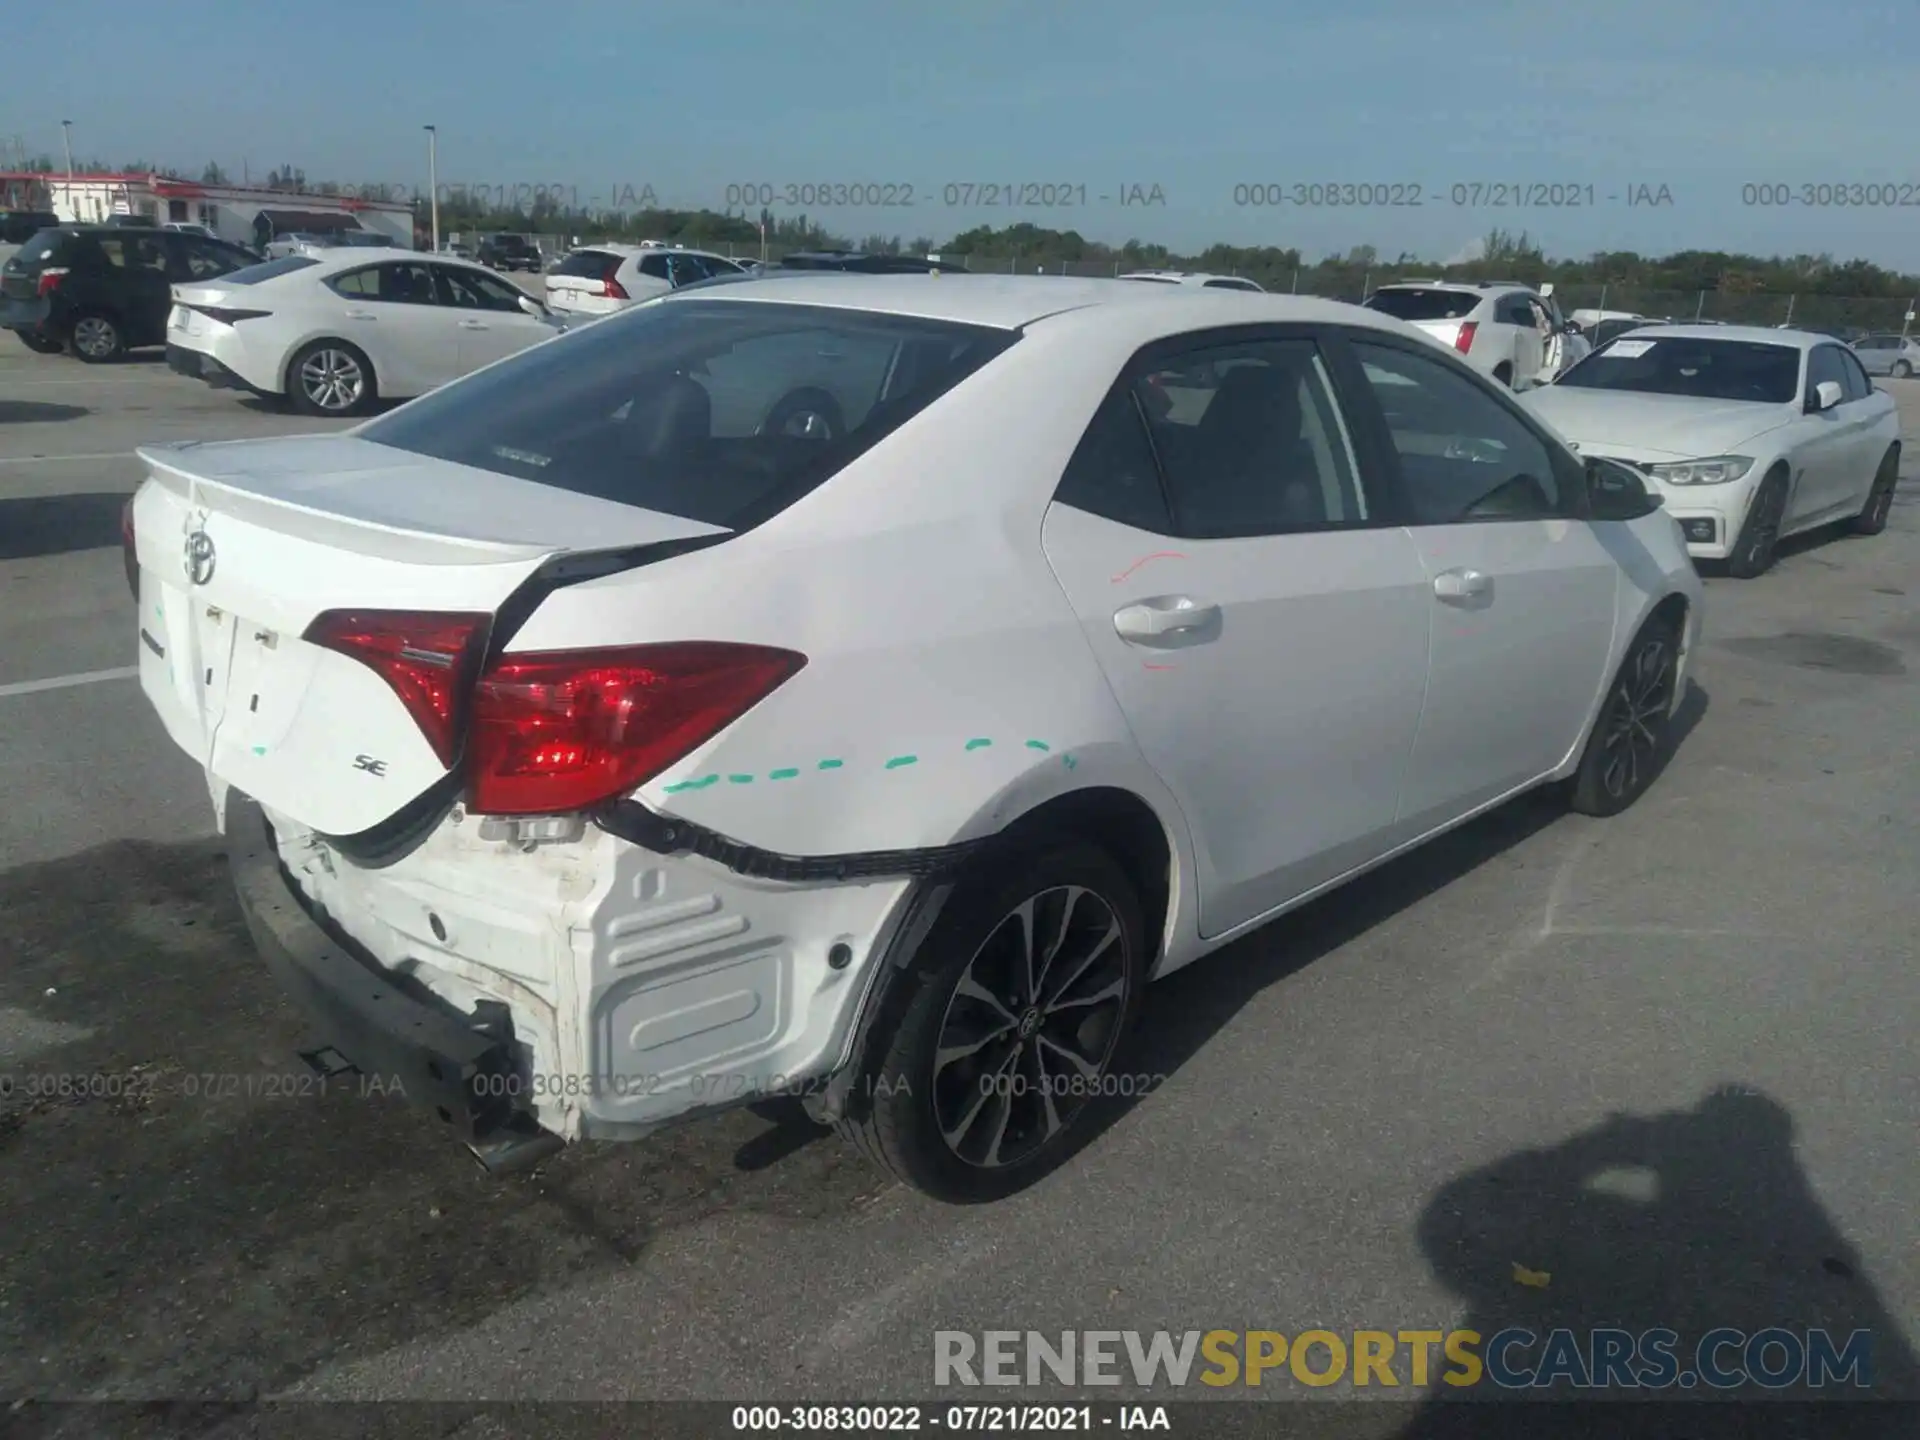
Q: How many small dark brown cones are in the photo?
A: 0